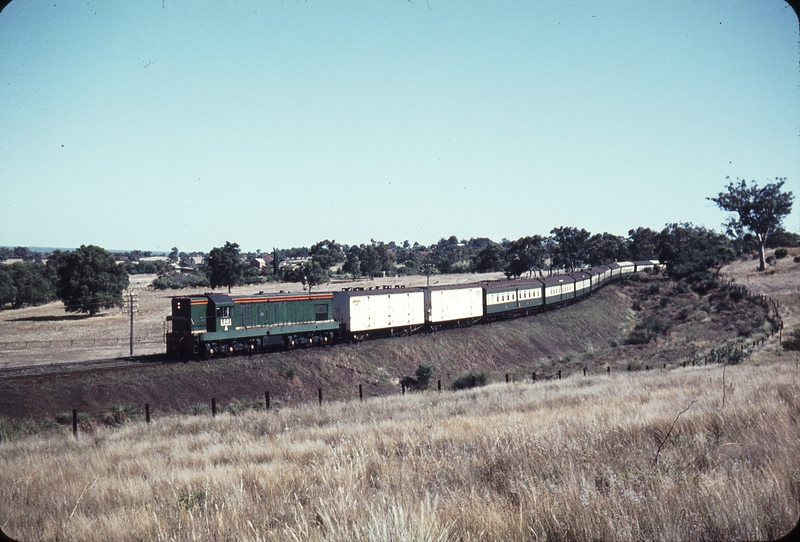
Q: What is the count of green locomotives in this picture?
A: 1